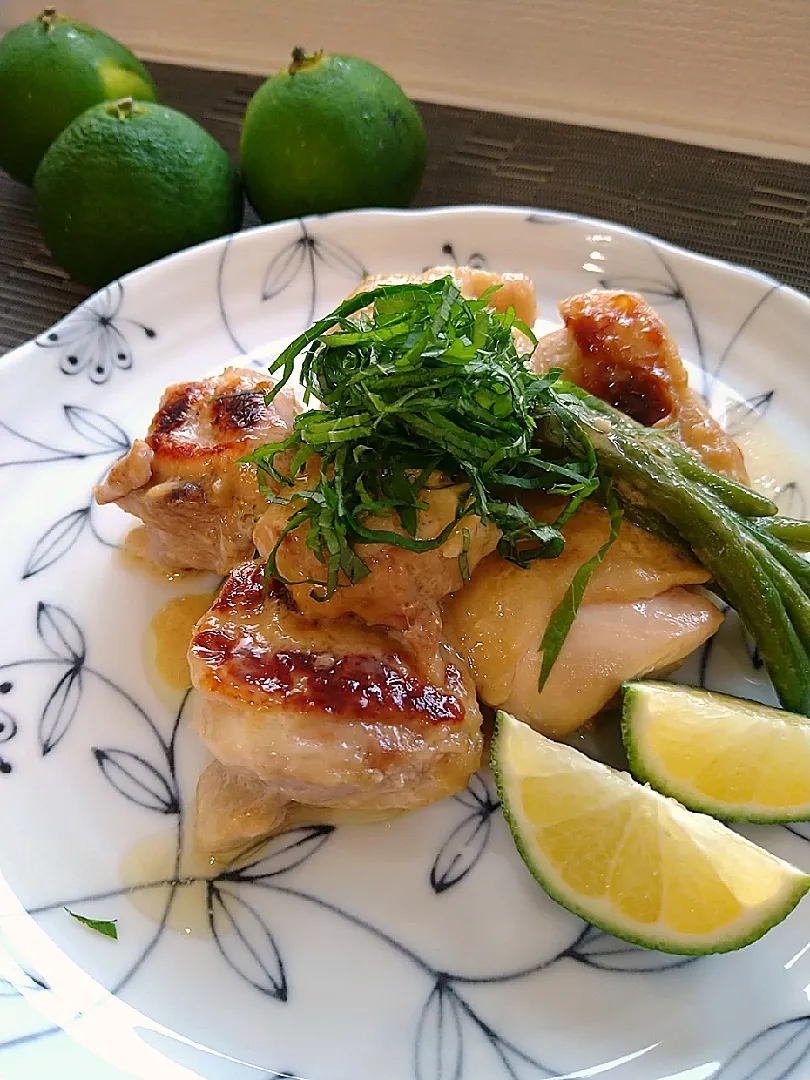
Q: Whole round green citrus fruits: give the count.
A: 3